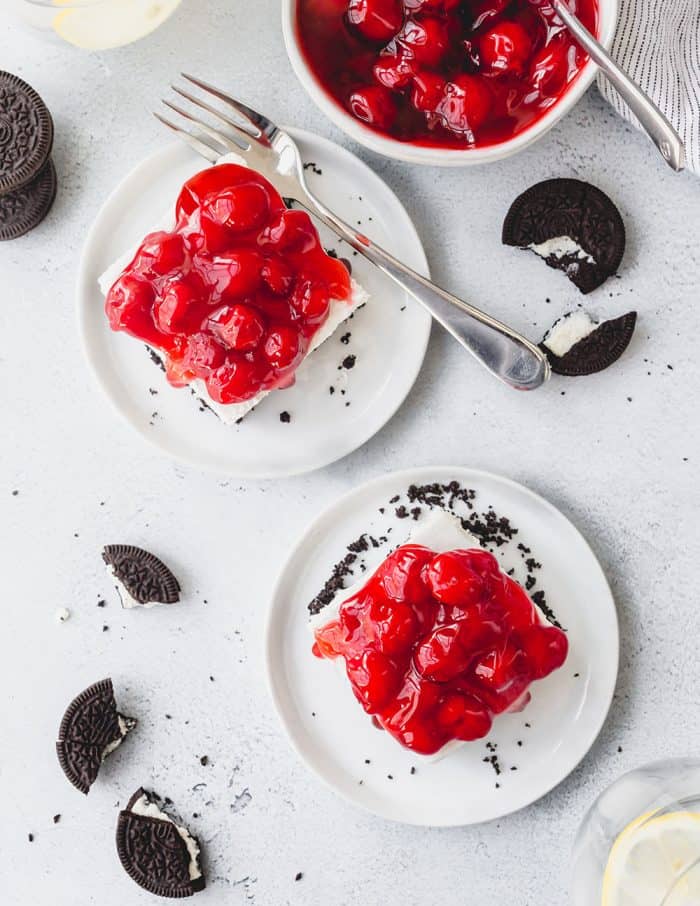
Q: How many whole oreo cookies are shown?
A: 2